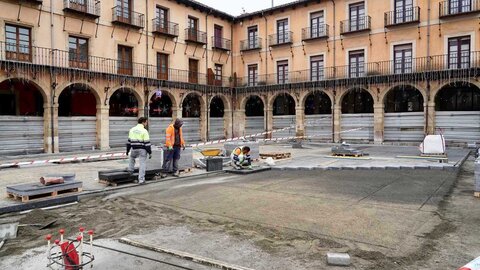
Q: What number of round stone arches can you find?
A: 12